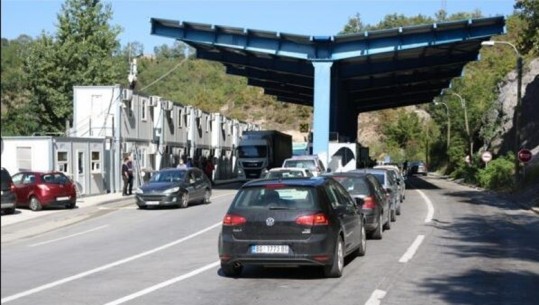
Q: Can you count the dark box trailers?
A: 1